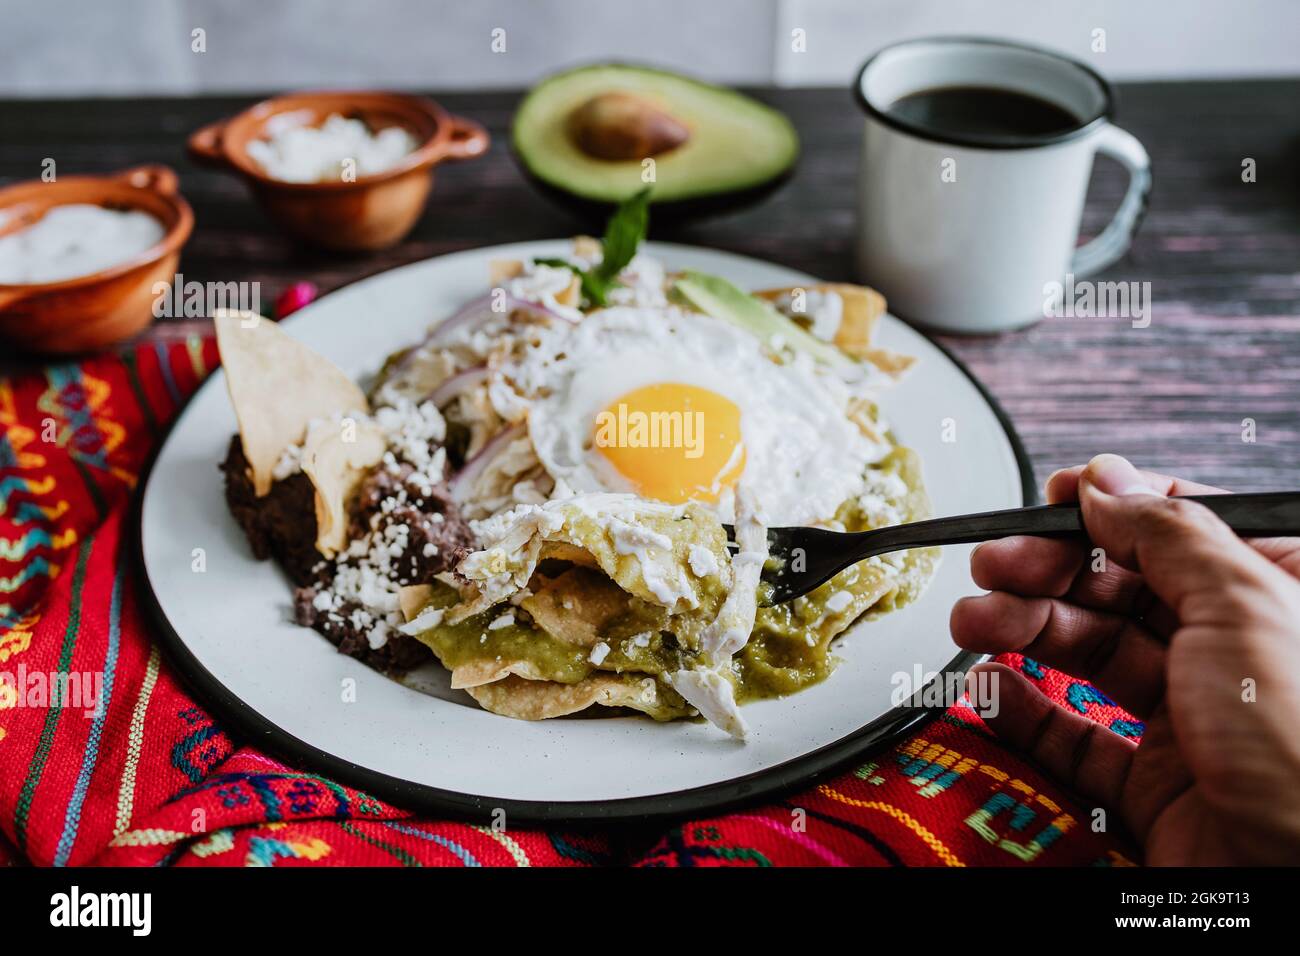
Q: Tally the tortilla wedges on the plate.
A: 2